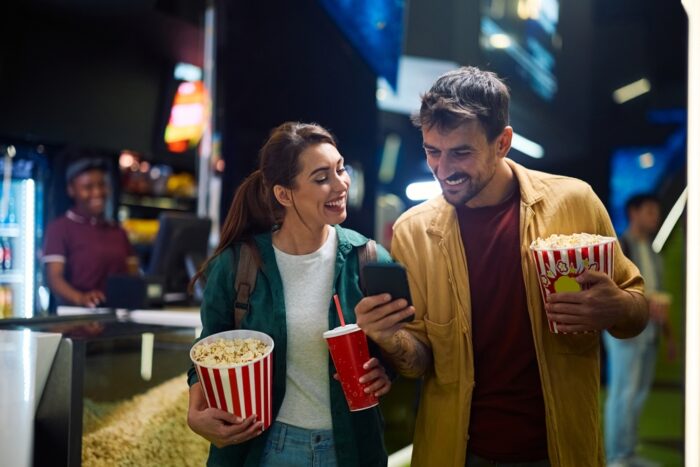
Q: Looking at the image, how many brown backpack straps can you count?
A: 2